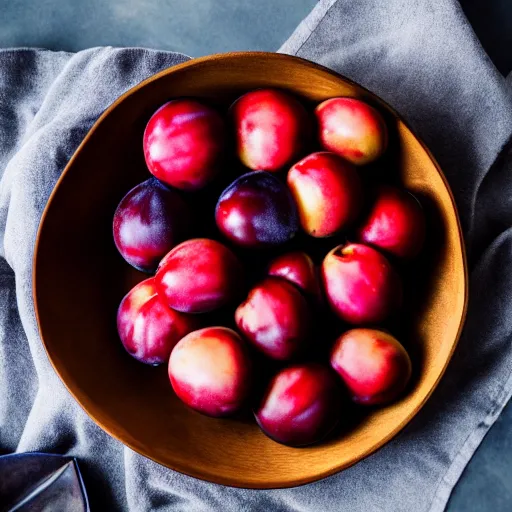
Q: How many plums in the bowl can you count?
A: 15